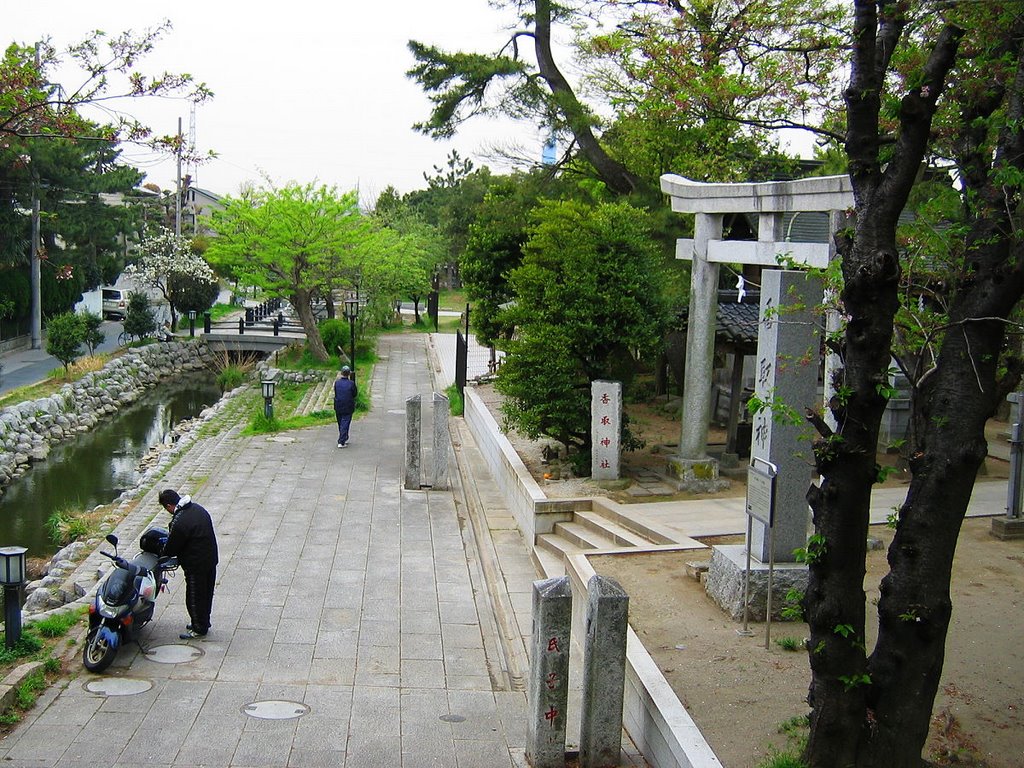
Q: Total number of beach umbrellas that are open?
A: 0